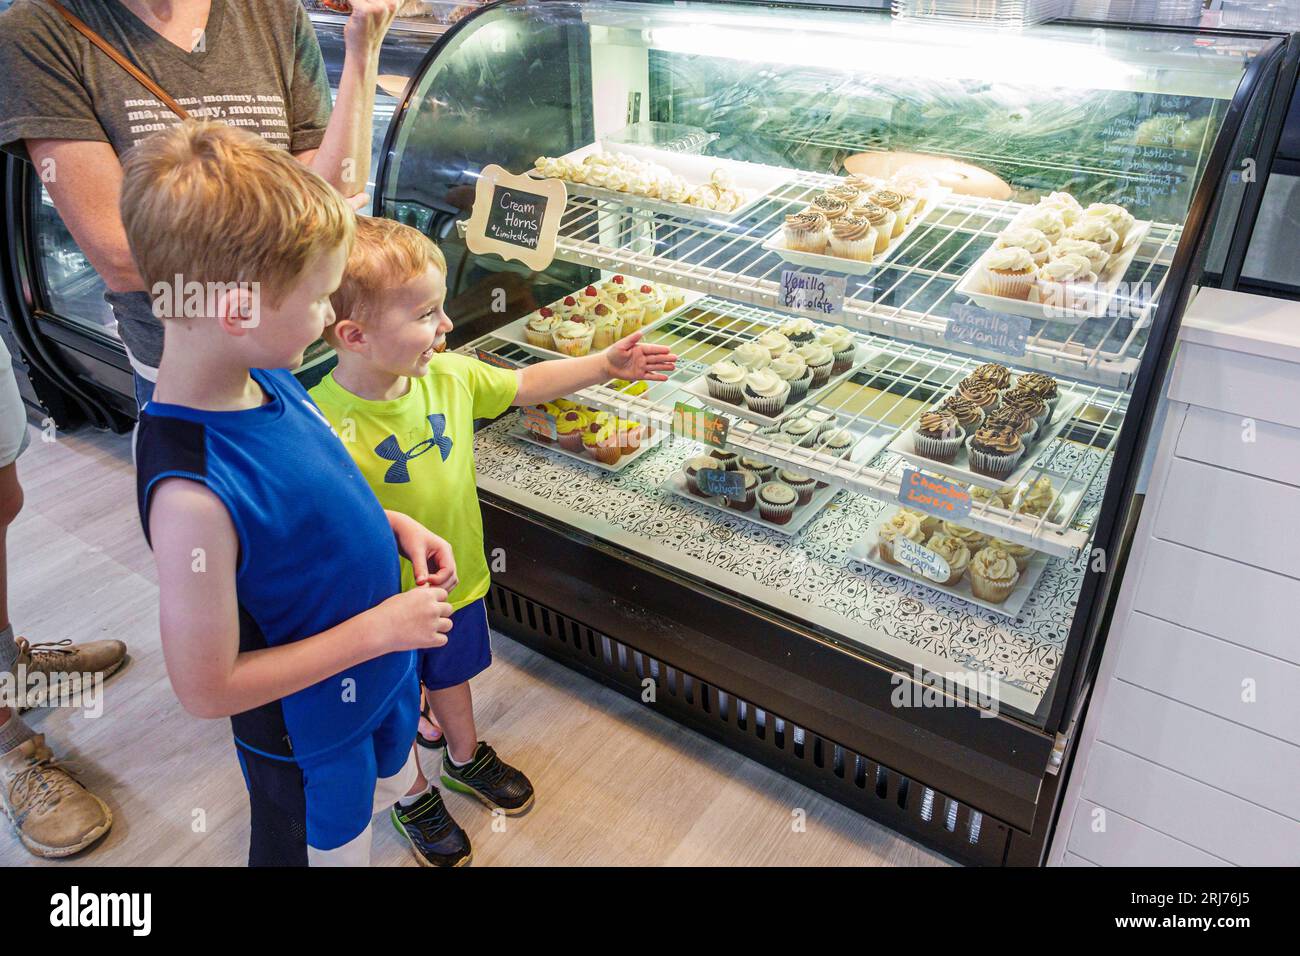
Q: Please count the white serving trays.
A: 9